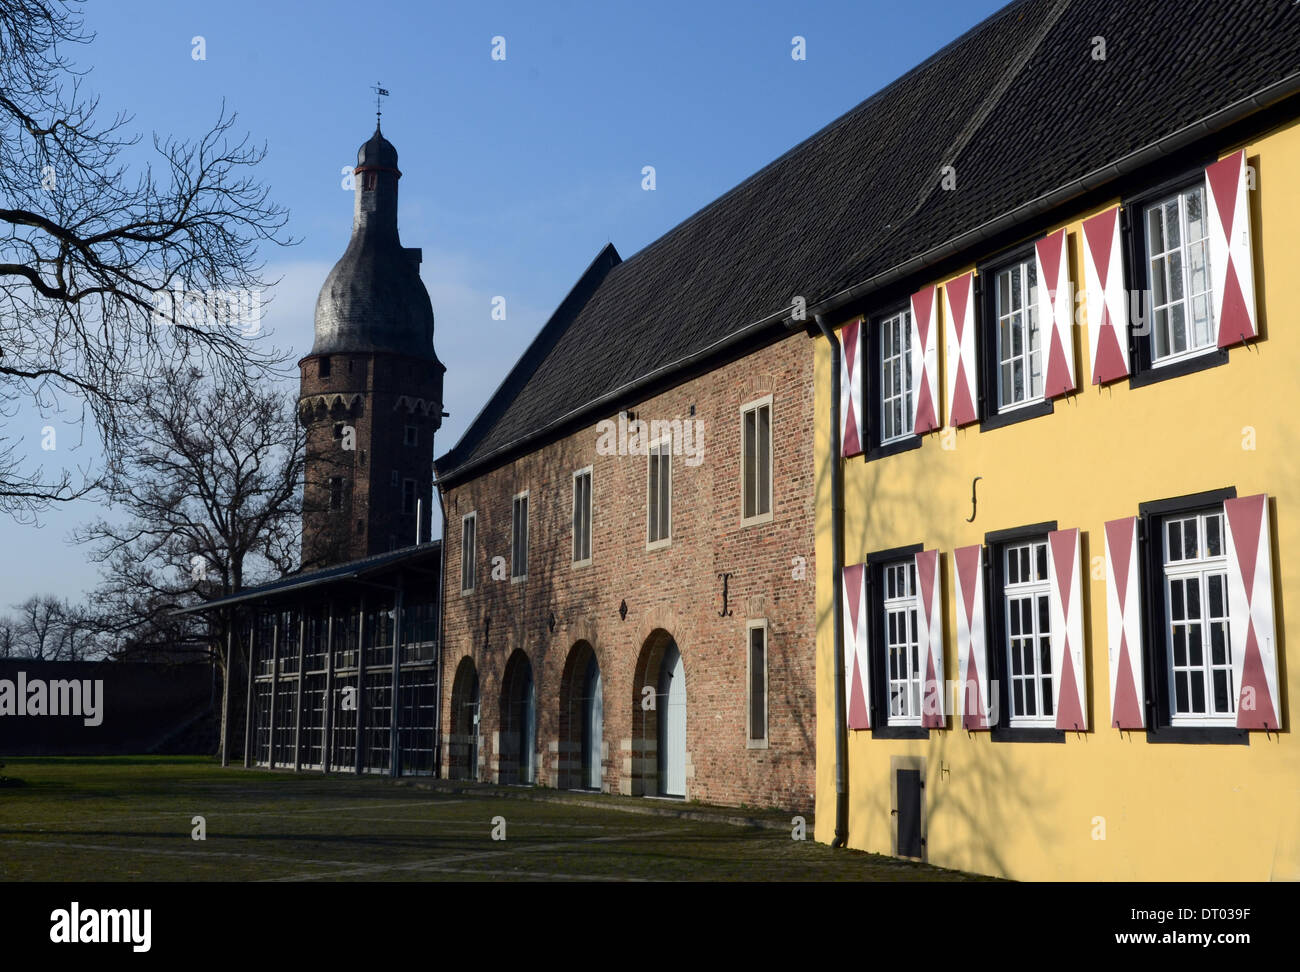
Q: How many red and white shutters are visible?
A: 12